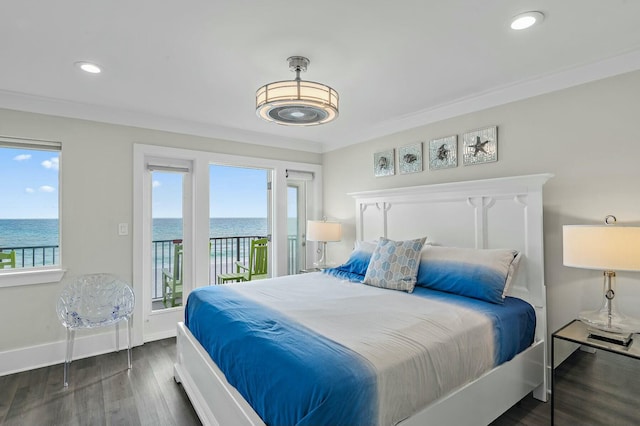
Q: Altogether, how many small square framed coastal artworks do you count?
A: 4